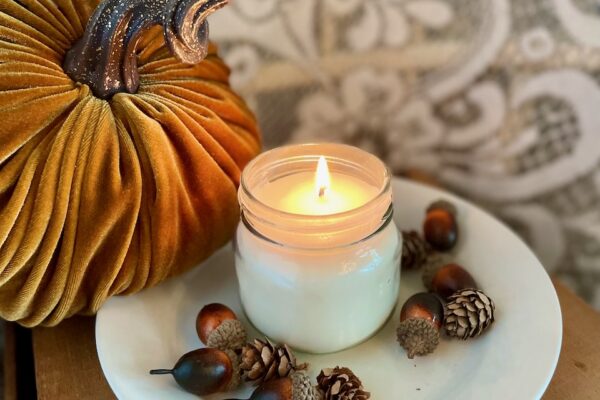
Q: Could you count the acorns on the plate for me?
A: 6